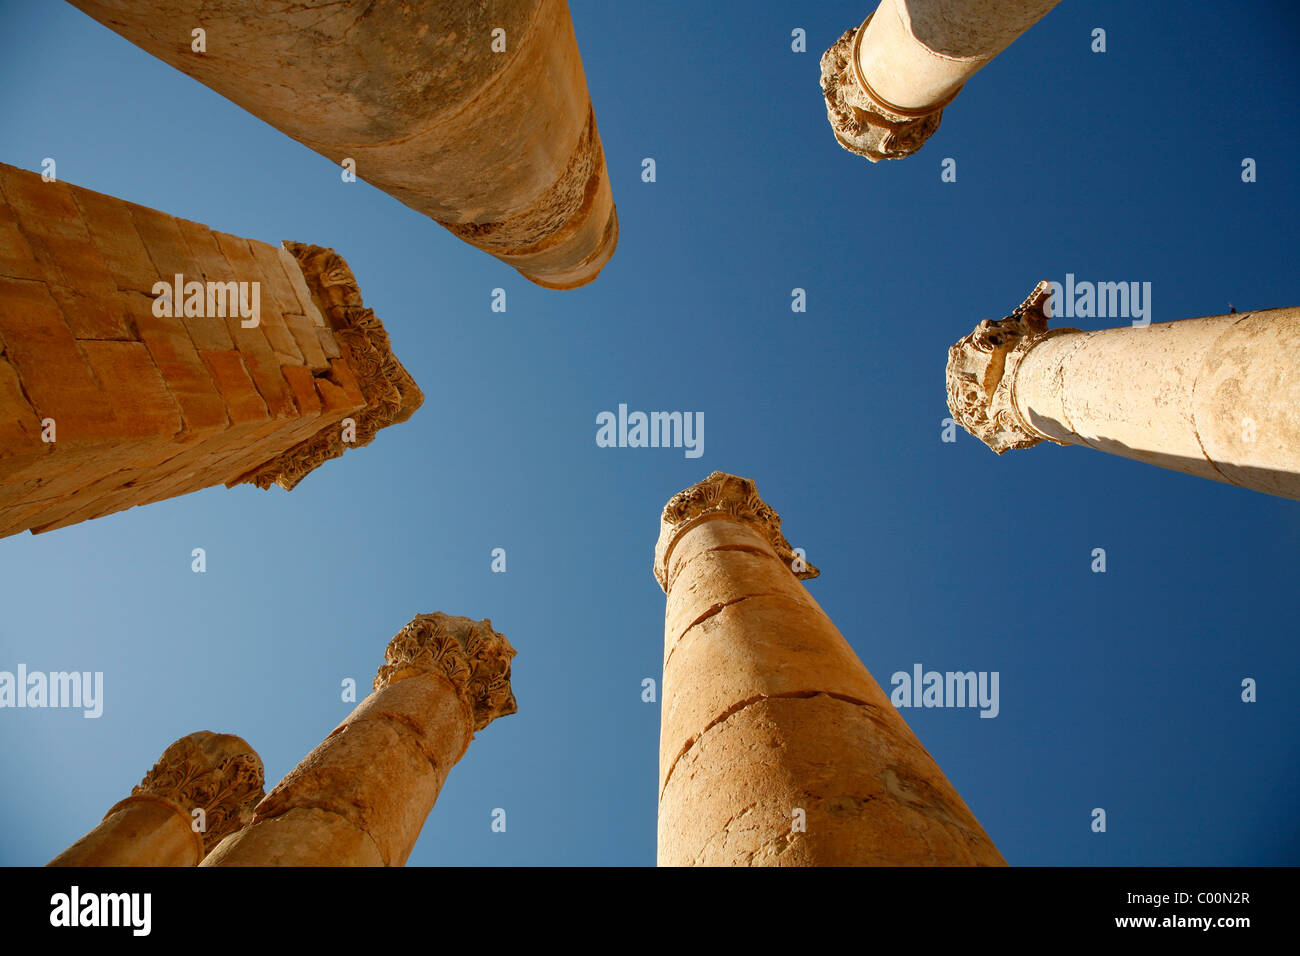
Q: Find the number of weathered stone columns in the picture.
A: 7